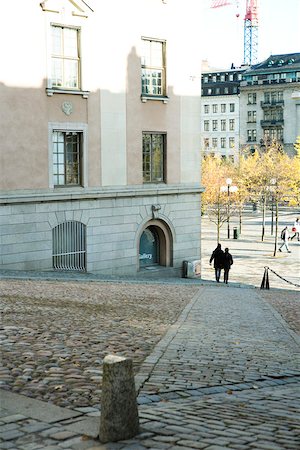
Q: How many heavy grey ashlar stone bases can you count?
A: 1